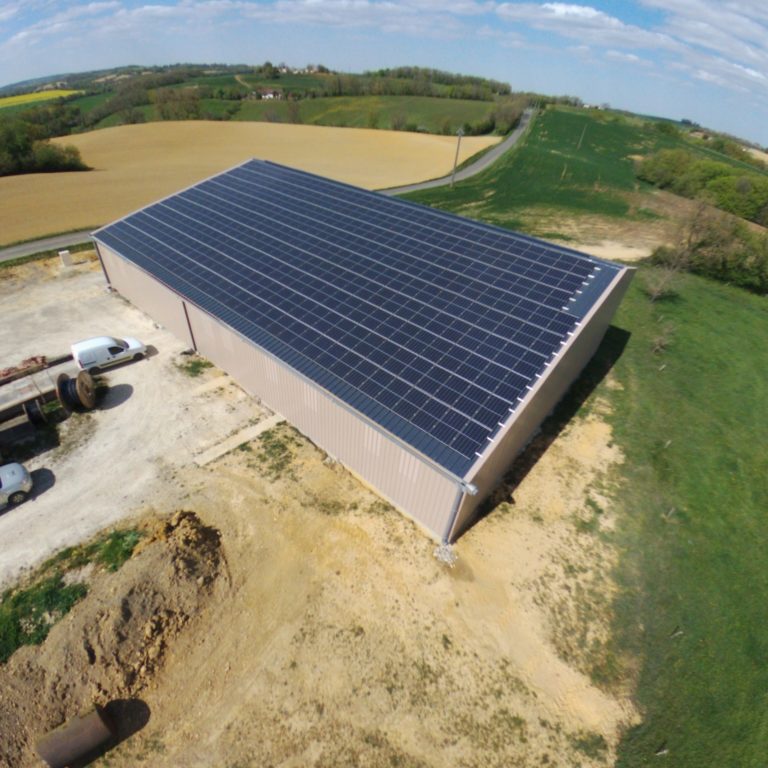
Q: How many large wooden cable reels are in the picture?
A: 2